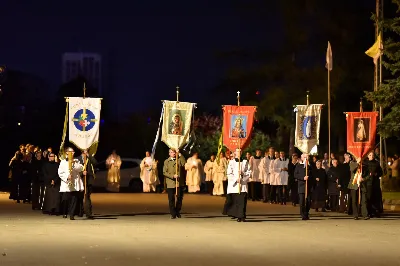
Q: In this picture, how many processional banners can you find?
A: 5